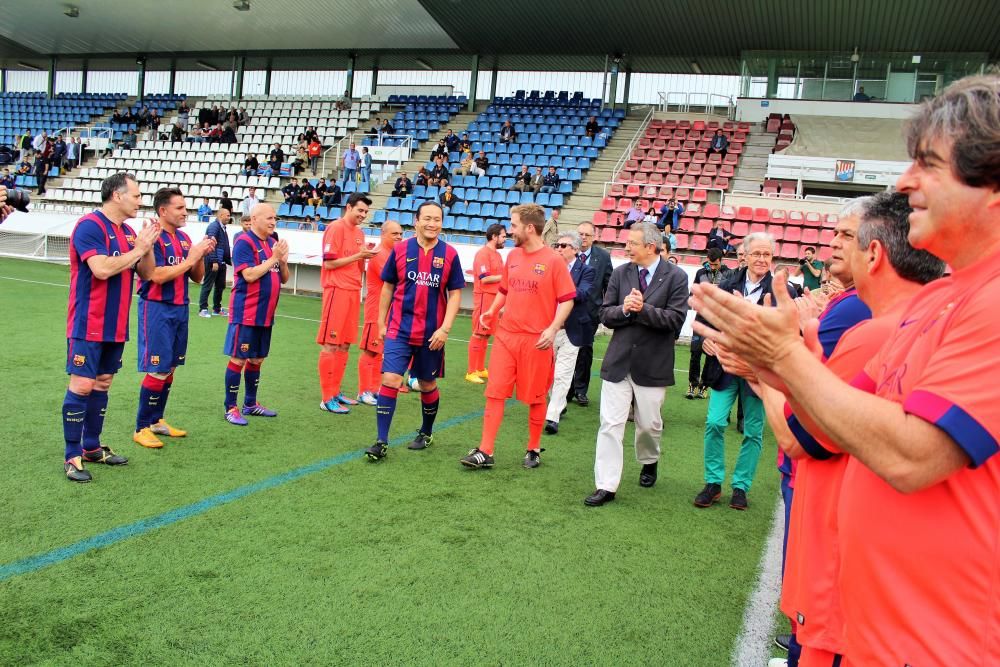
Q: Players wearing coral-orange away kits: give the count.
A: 6